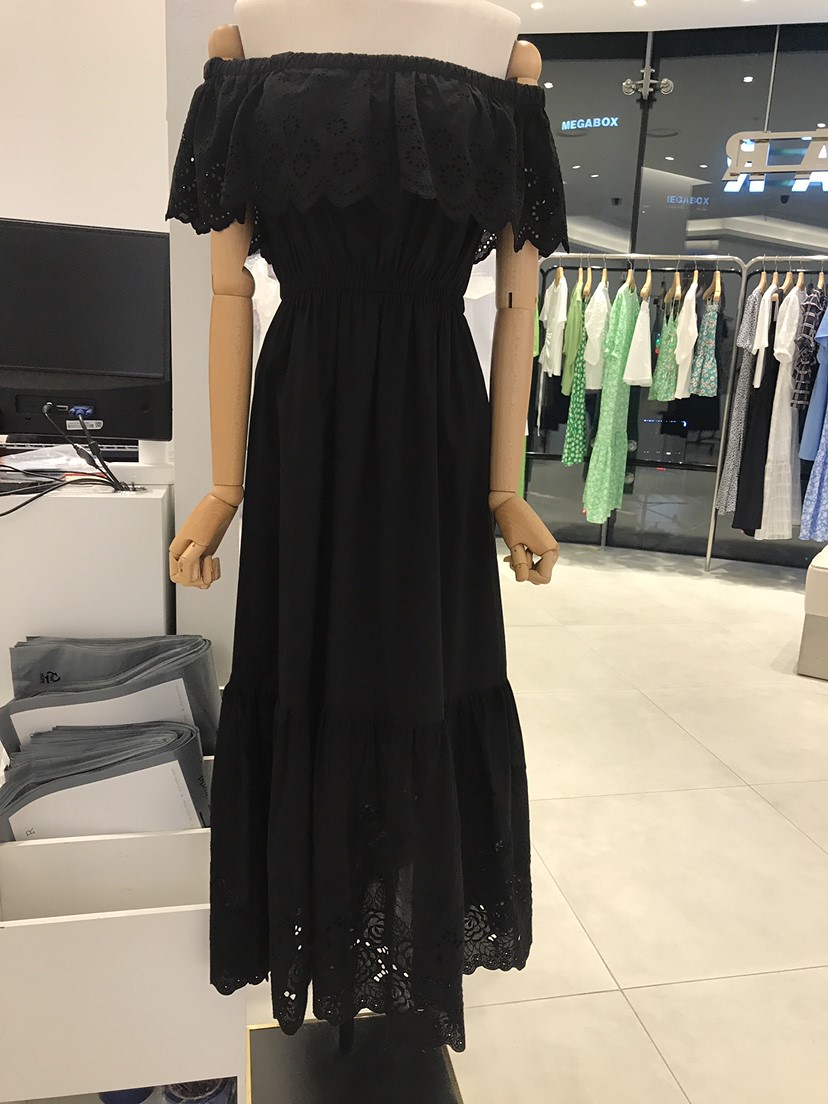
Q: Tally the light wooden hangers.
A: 14